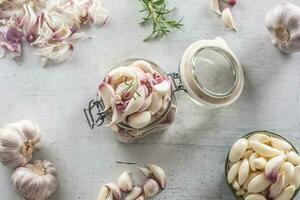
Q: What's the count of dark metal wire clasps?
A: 2